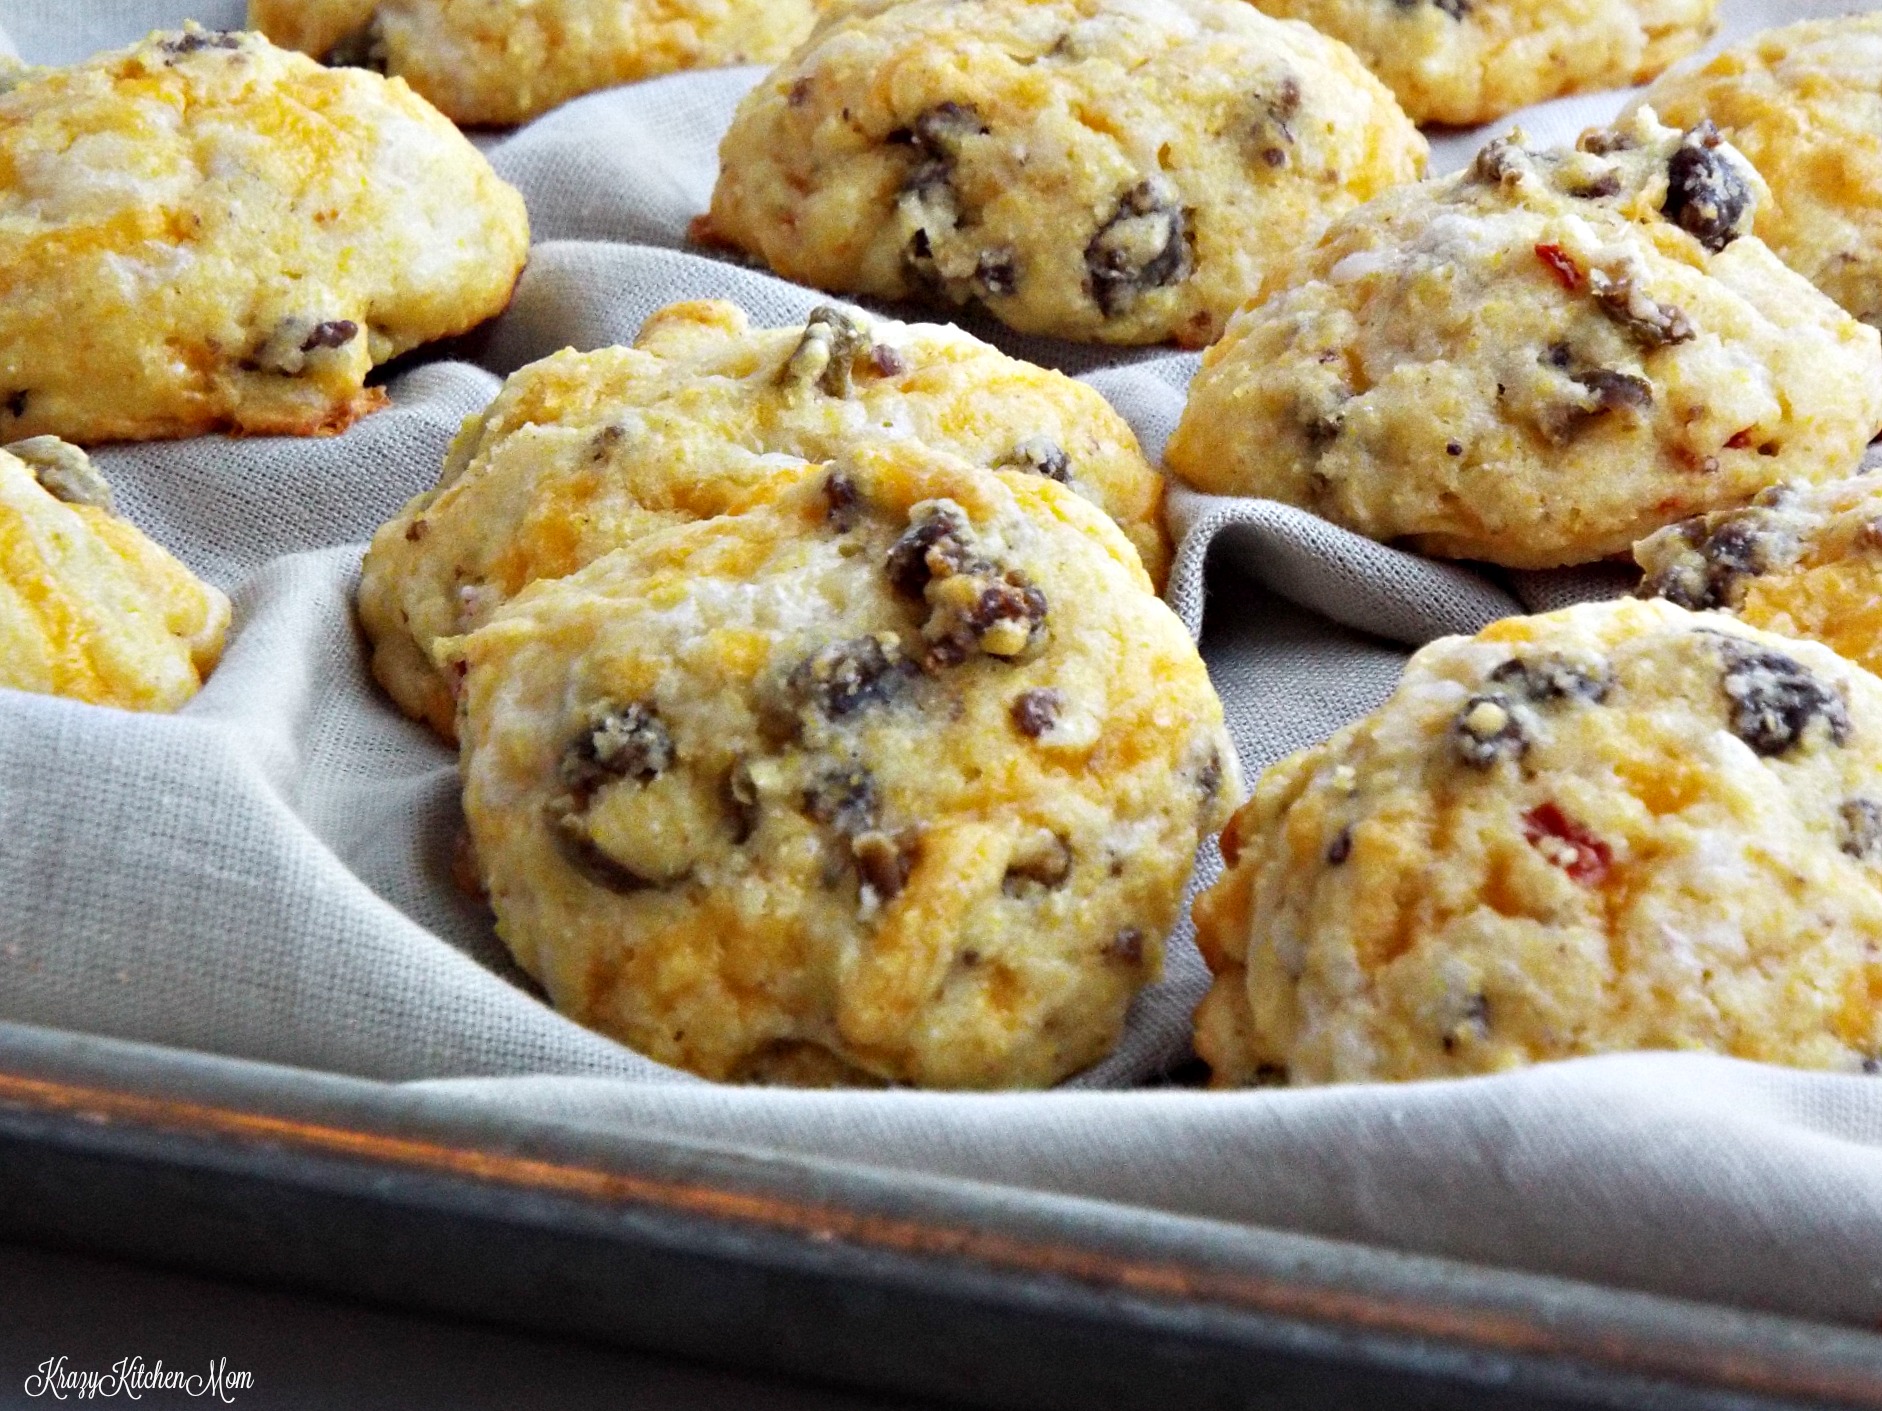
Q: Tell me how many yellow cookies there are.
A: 11